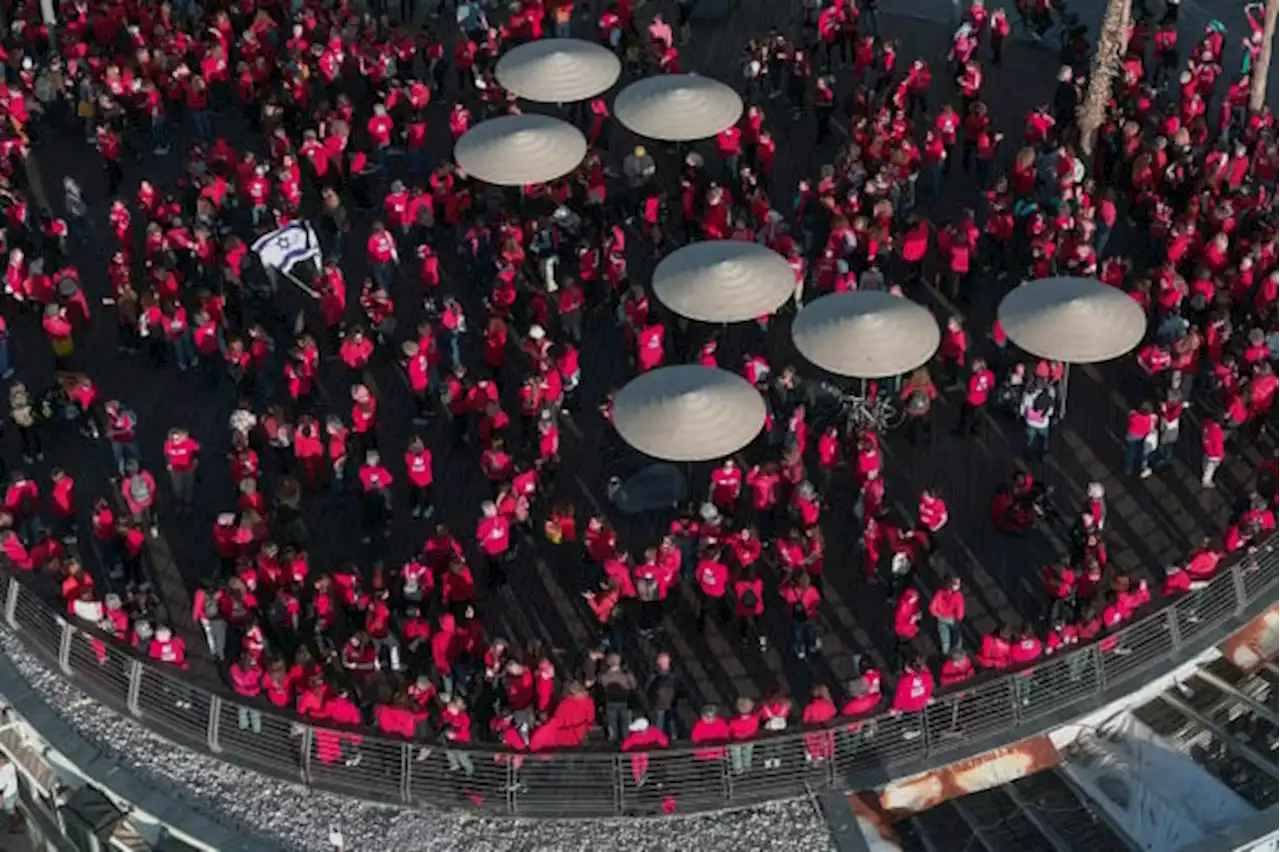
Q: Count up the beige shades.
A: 7